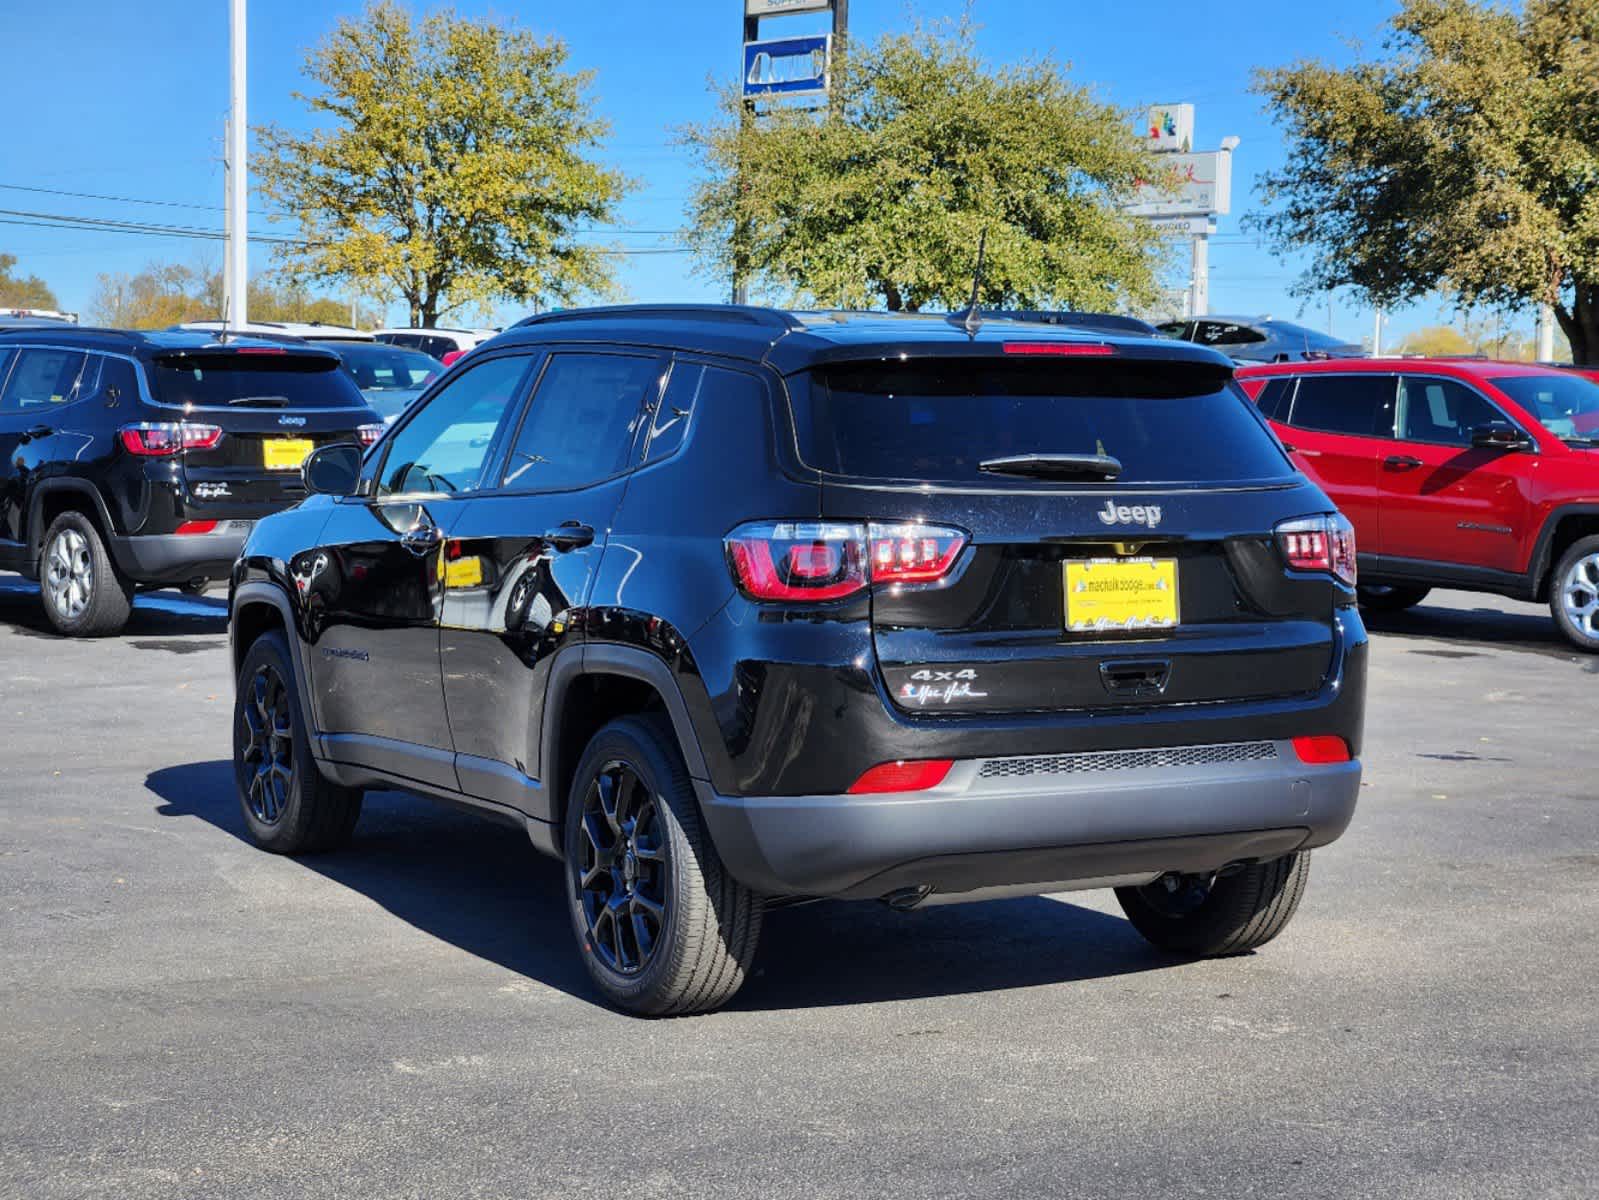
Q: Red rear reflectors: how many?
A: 3